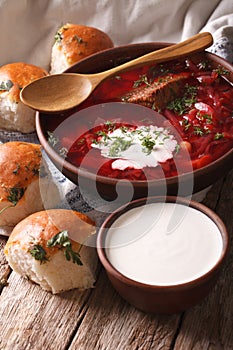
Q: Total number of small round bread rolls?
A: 4